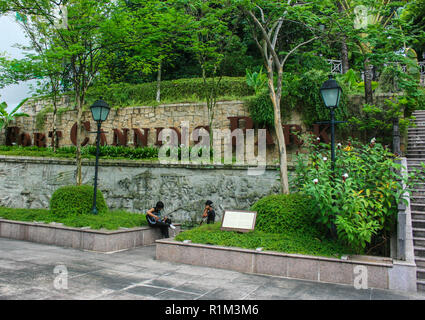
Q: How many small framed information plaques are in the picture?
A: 1